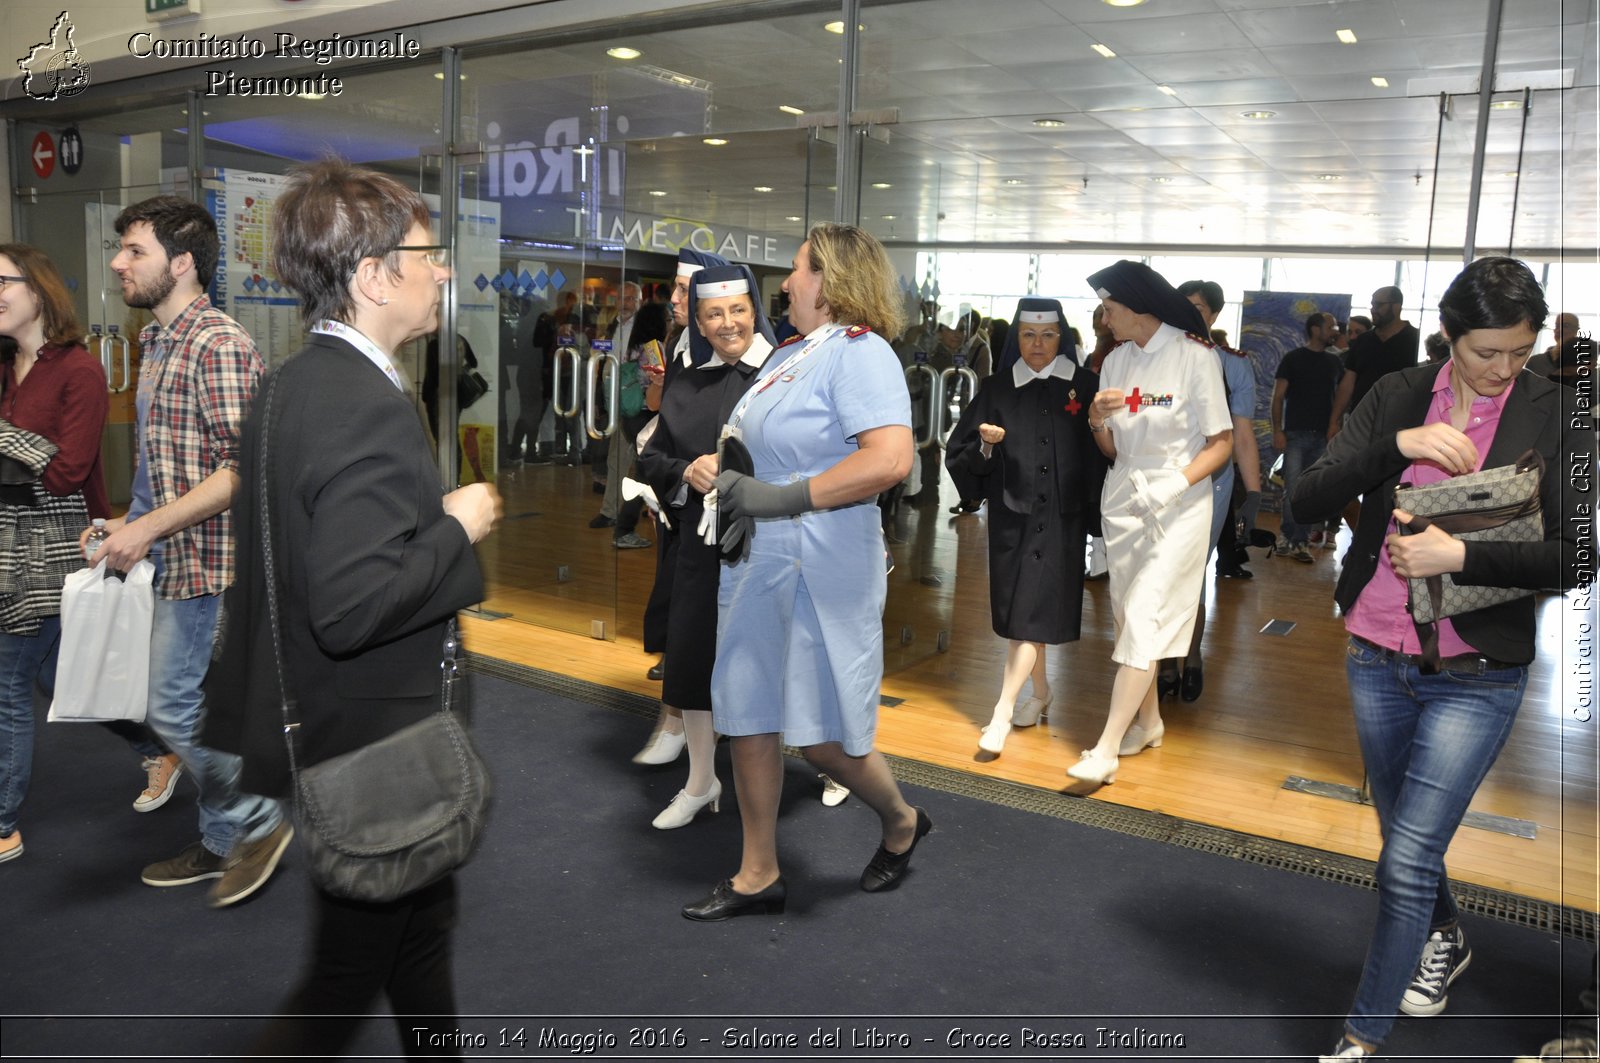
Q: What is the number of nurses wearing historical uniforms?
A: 4